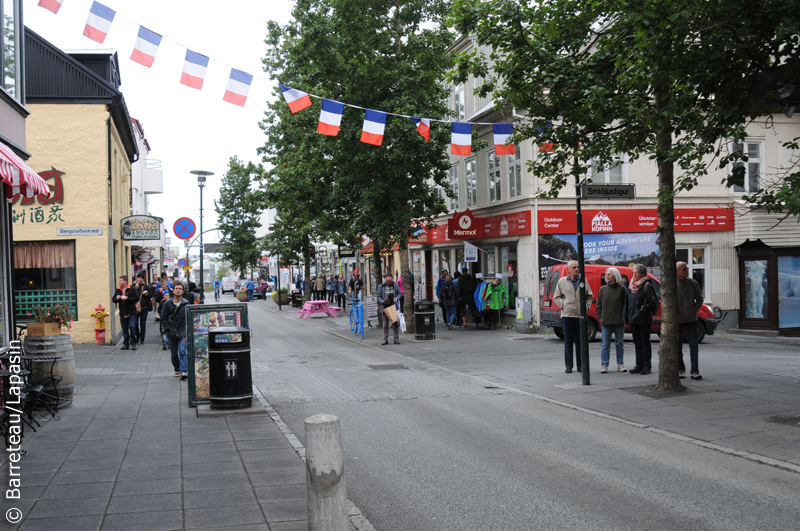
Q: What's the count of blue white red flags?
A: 12